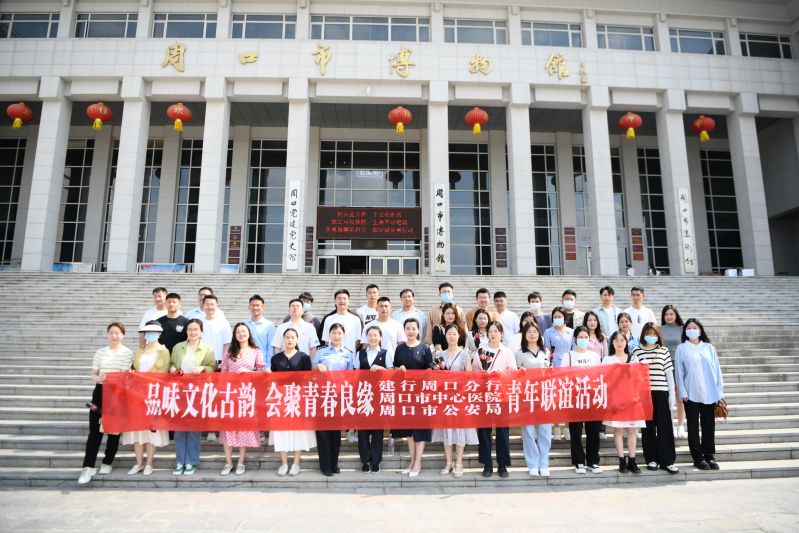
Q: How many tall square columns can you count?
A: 9